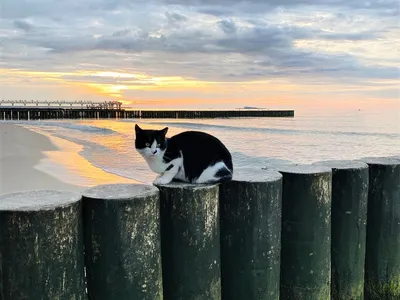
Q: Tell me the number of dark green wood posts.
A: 7